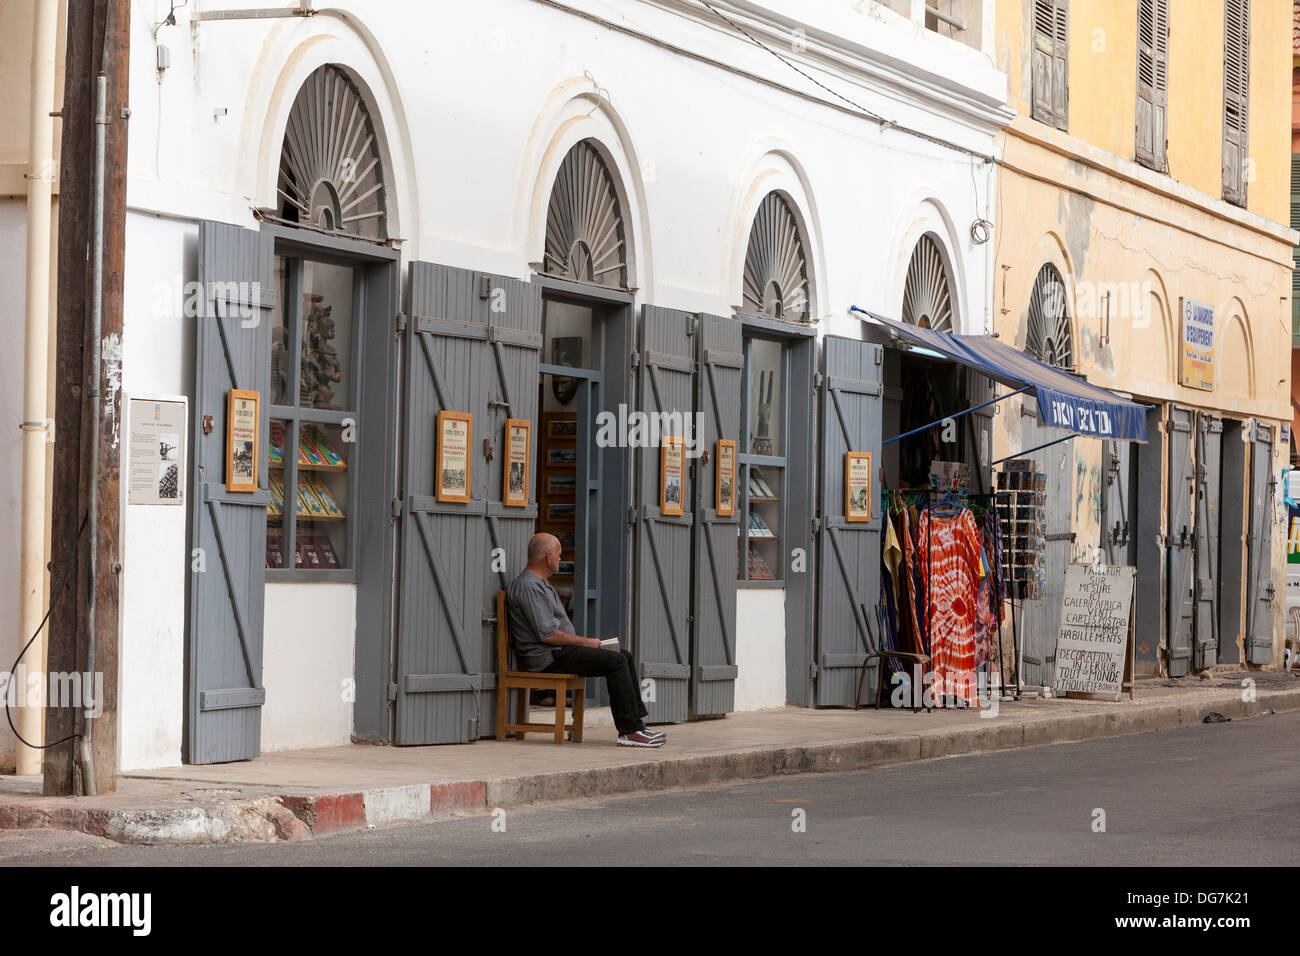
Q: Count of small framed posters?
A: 6